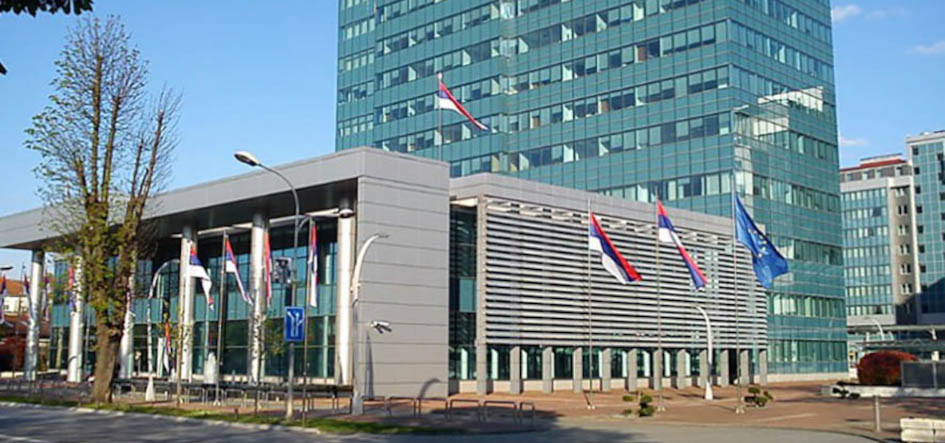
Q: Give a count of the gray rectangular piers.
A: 12